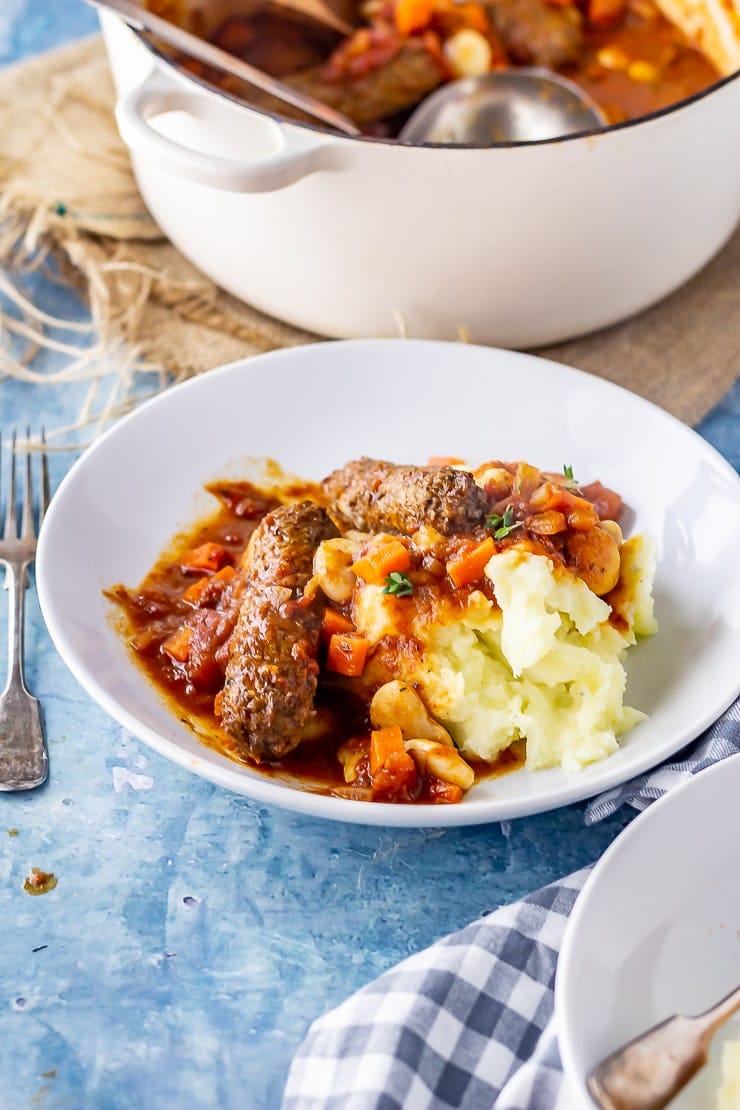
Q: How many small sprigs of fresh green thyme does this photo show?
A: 3